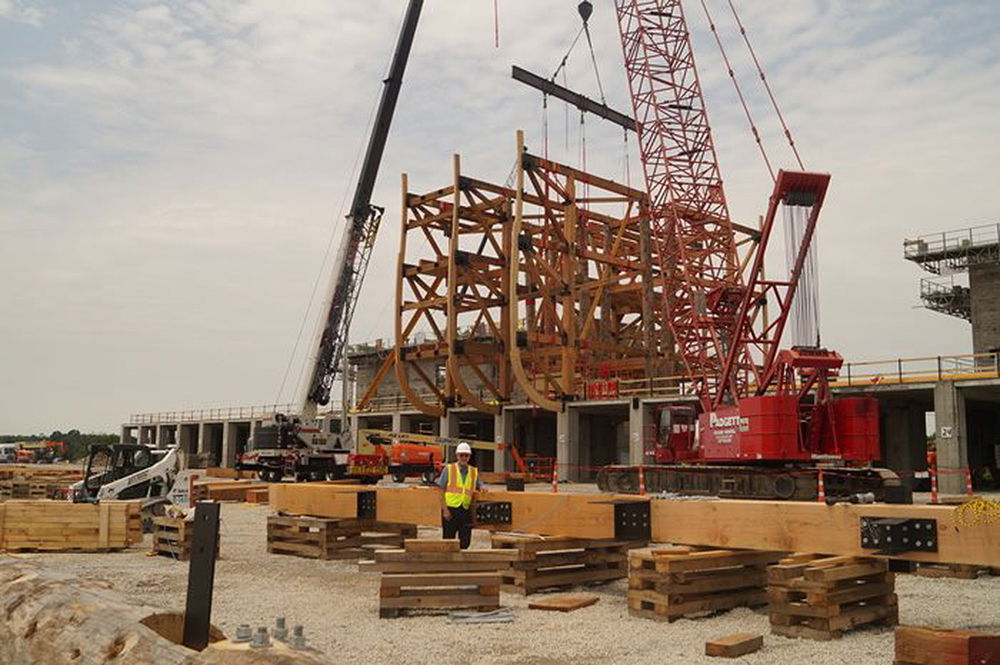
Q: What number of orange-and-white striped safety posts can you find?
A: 5